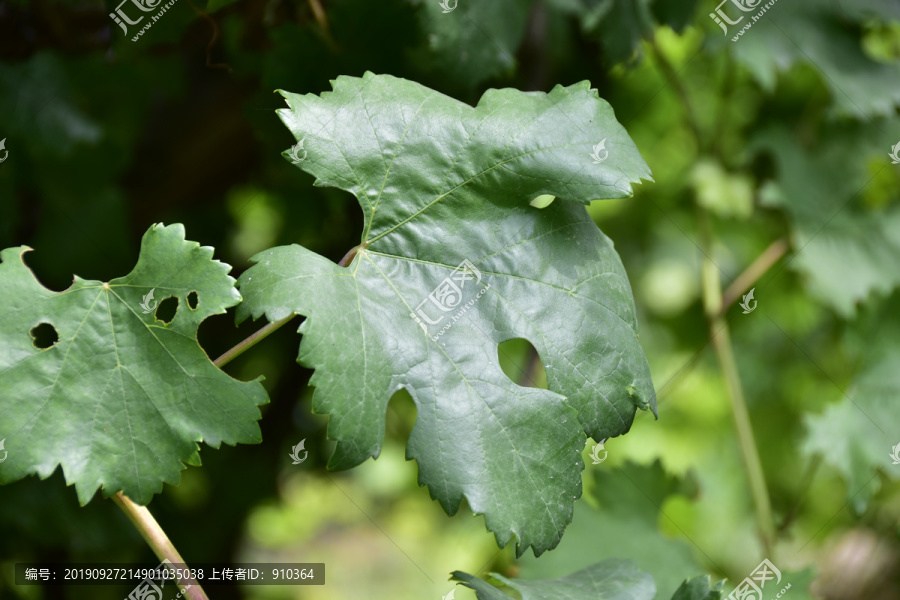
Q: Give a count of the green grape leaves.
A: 2